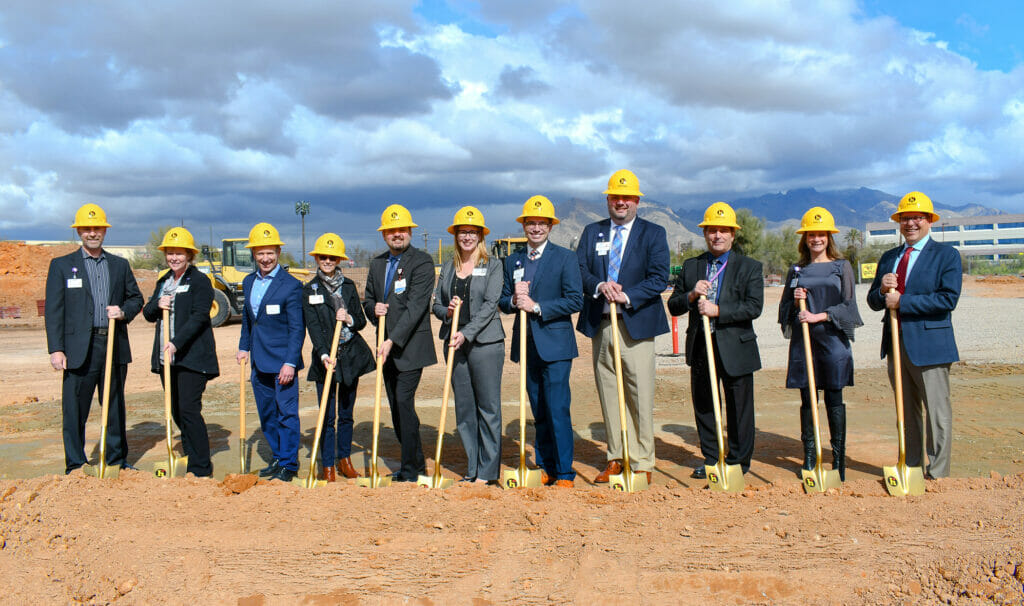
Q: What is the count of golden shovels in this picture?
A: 11